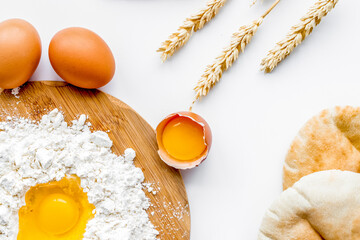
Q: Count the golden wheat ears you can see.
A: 3